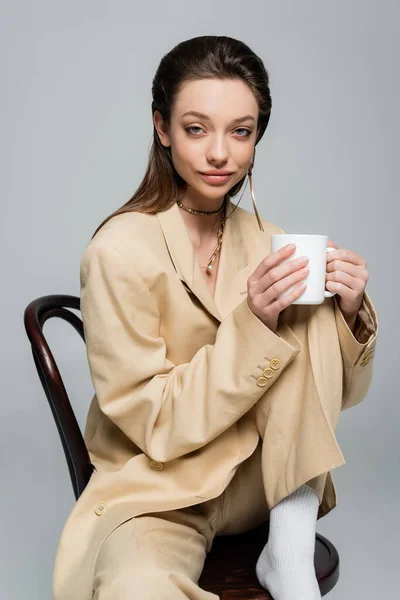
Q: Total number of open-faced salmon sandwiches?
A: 0